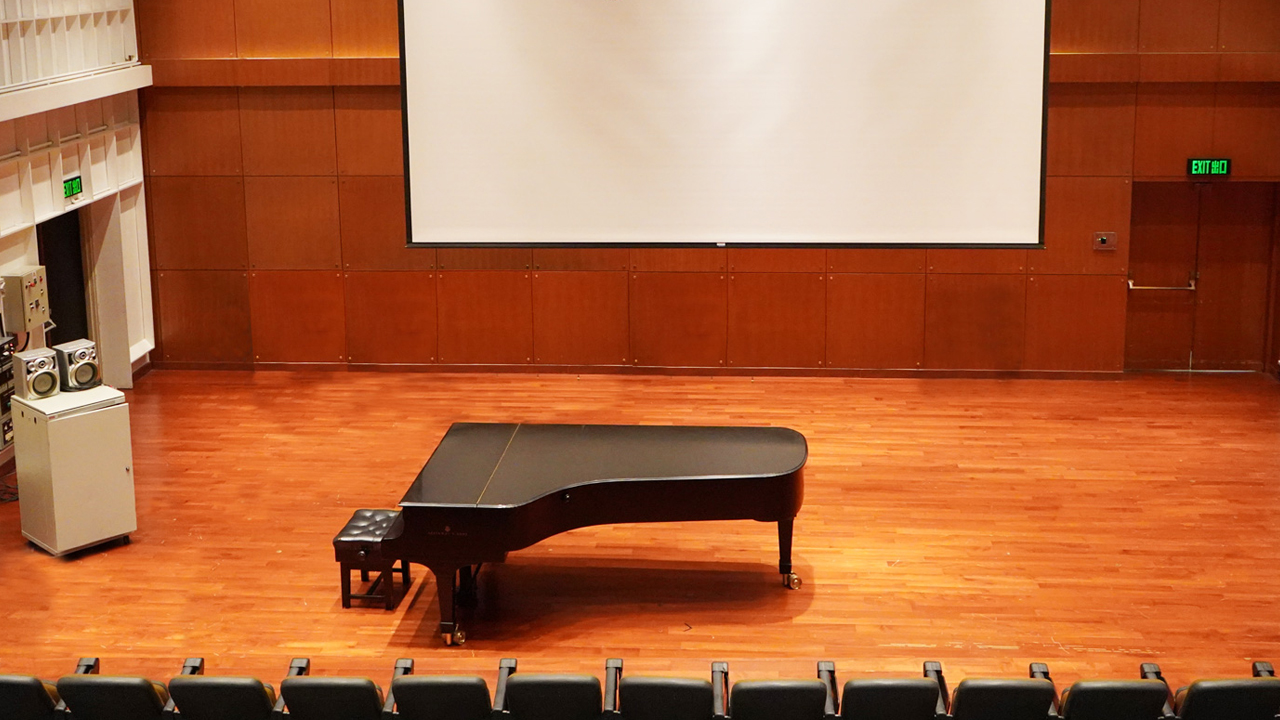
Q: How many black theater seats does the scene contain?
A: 12